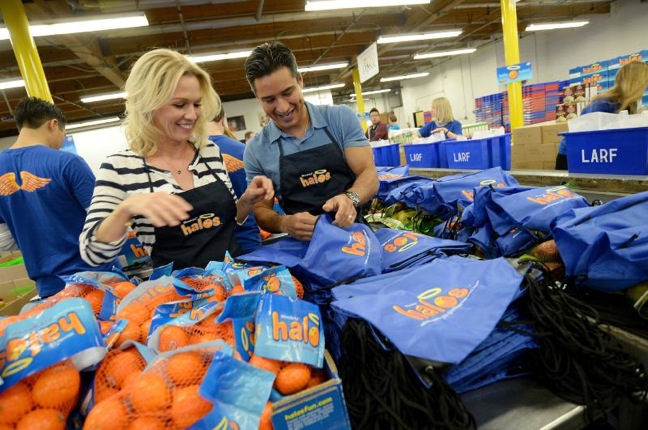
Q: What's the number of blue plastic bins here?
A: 4